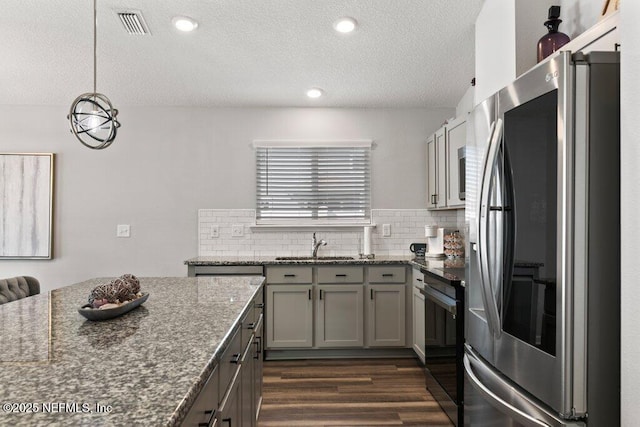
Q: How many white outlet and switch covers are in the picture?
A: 4